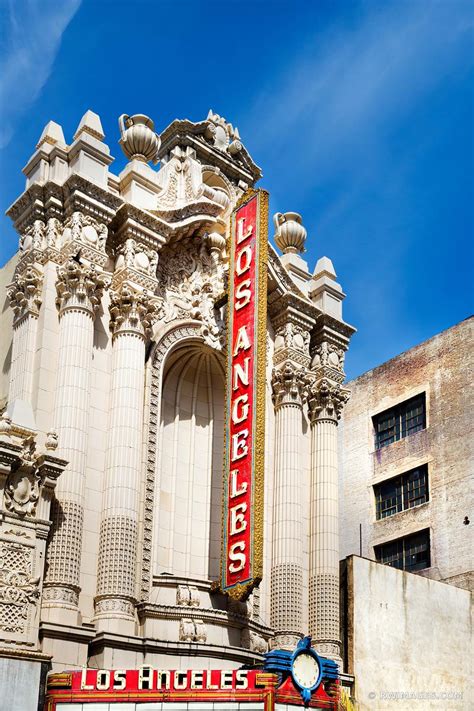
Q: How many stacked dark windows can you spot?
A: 3